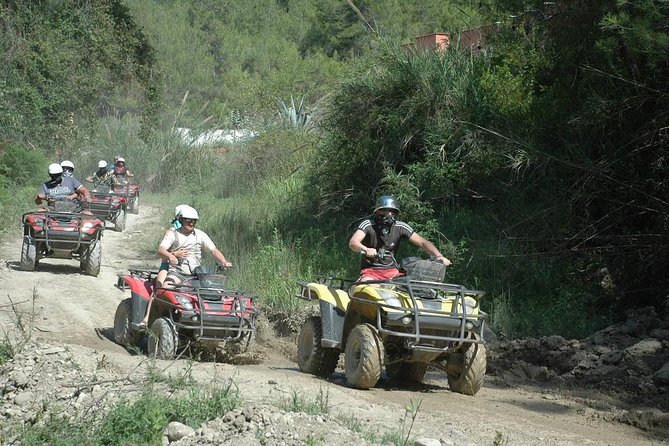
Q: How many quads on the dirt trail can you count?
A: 5